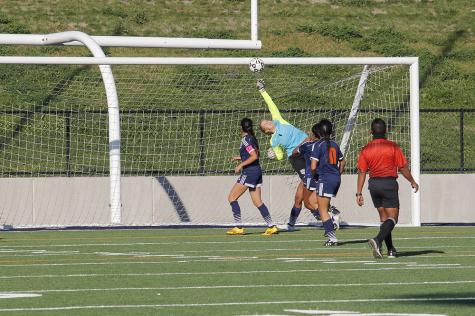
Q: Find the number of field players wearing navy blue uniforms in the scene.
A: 3